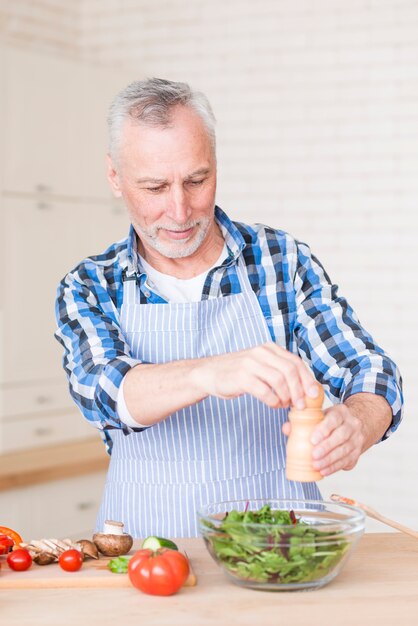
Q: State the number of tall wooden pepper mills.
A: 1